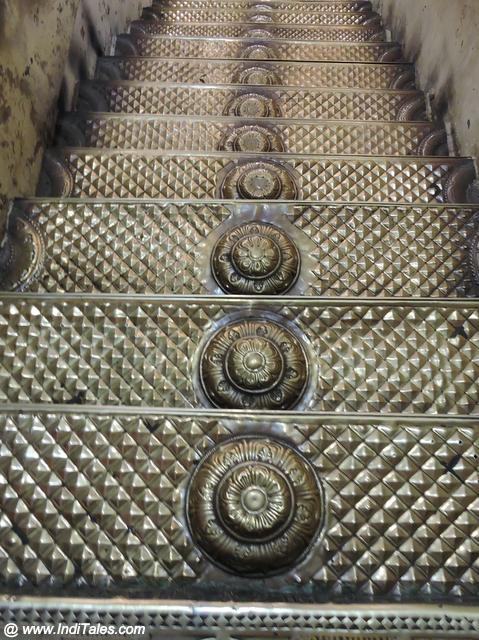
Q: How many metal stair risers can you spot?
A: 11